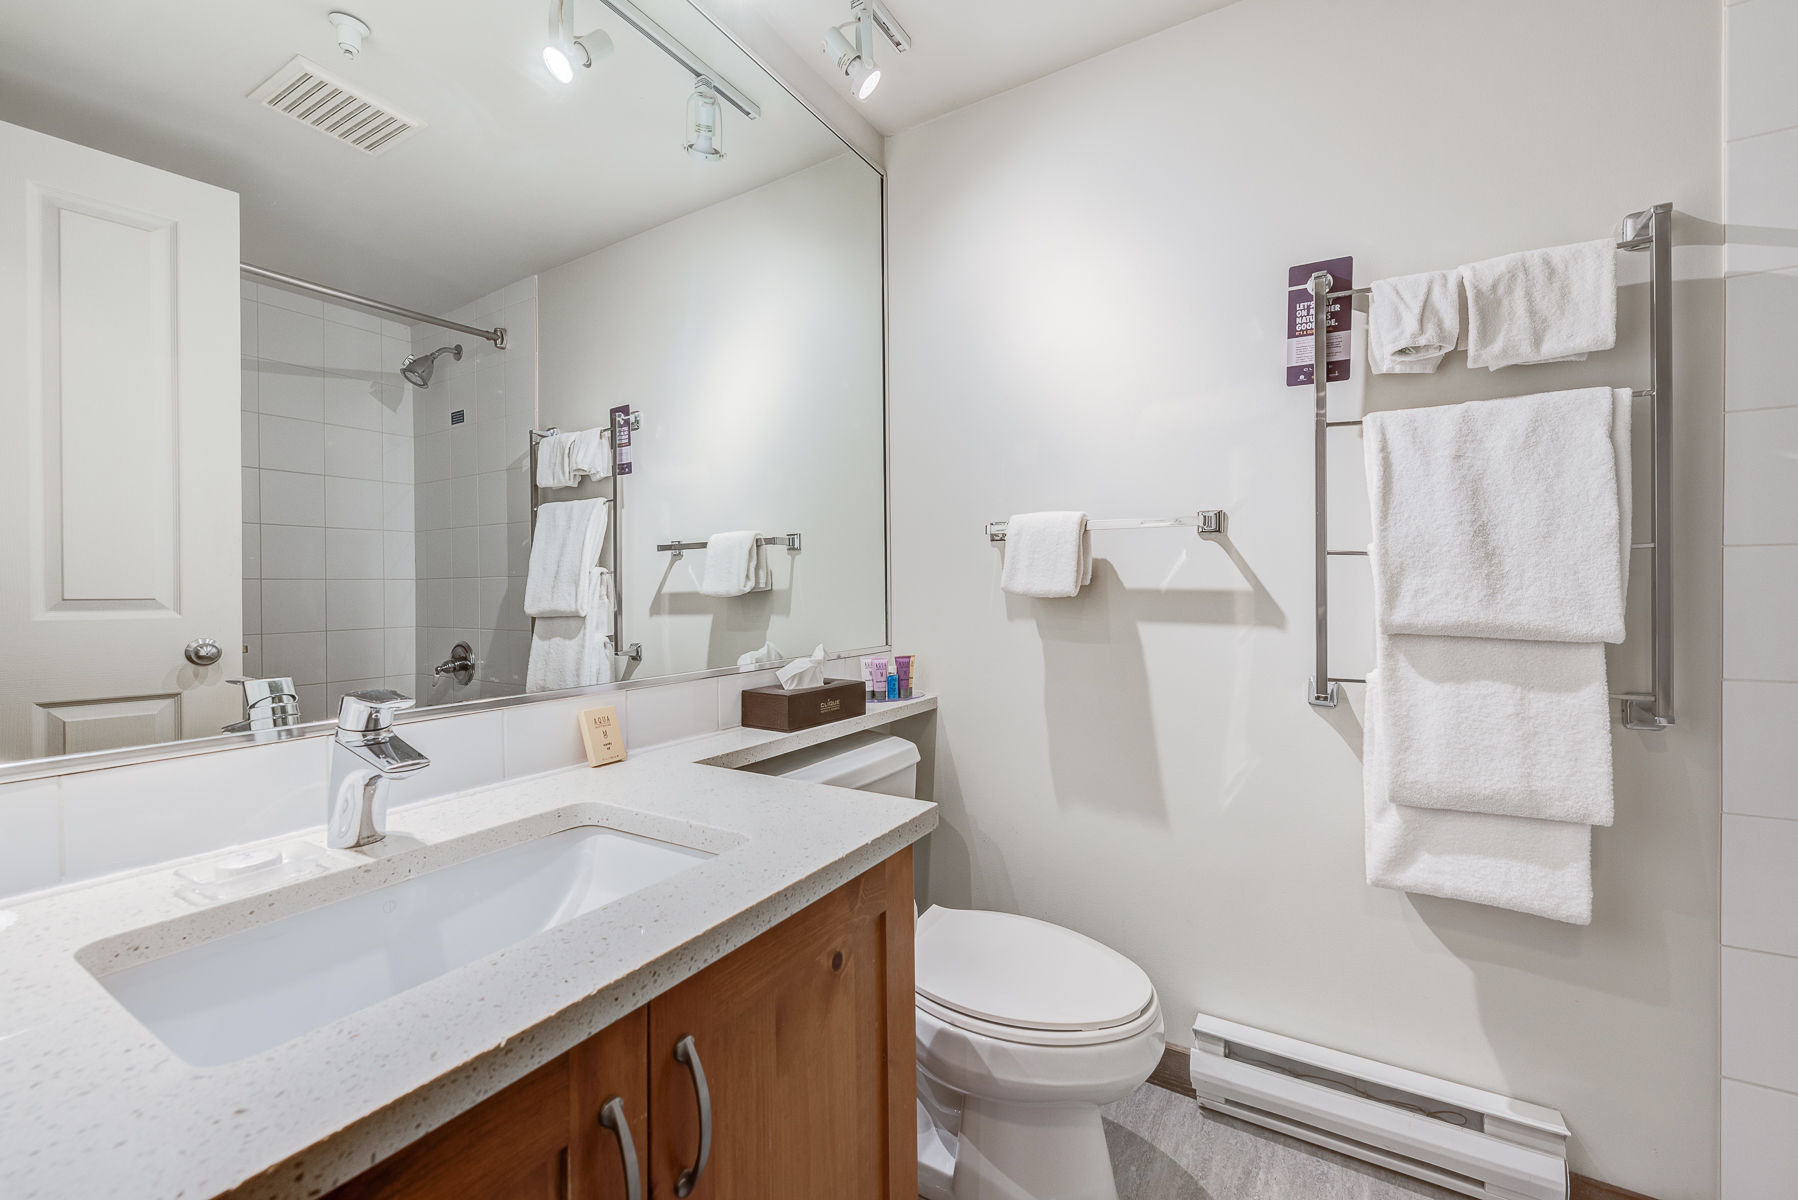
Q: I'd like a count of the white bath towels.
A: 3